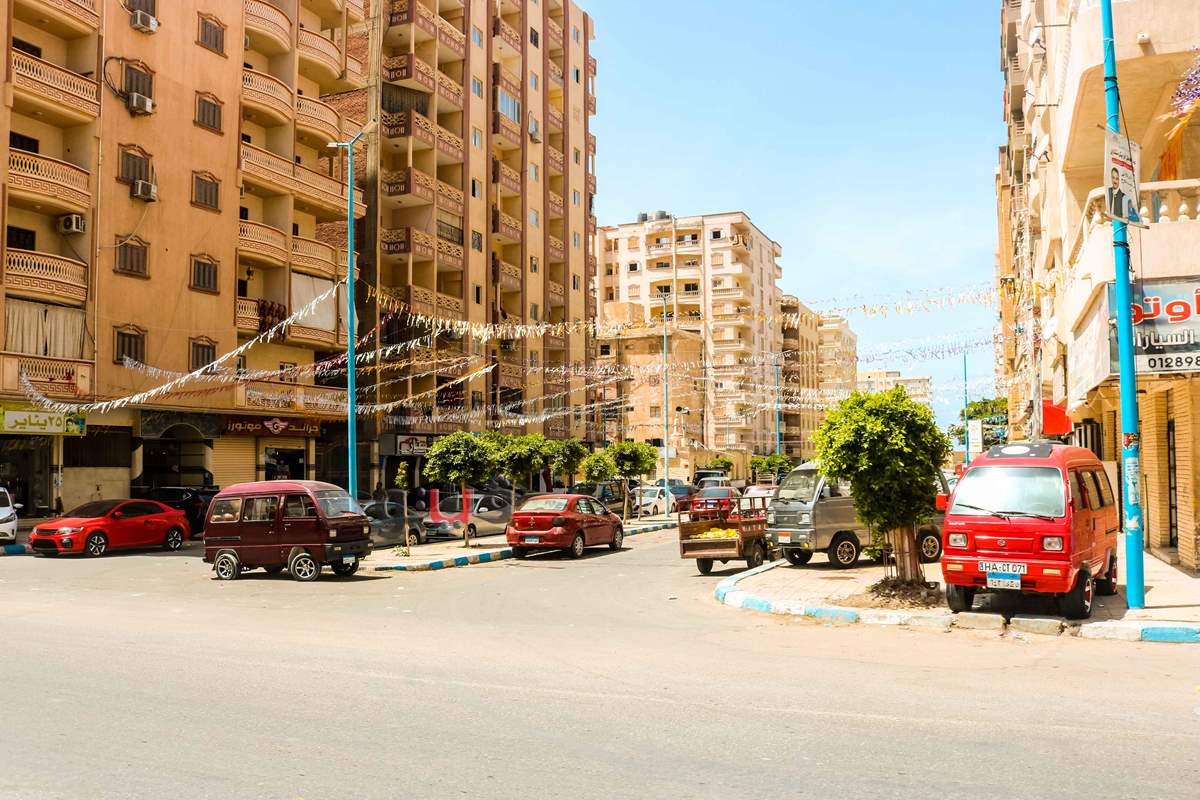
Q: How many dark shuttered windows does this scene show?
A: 10